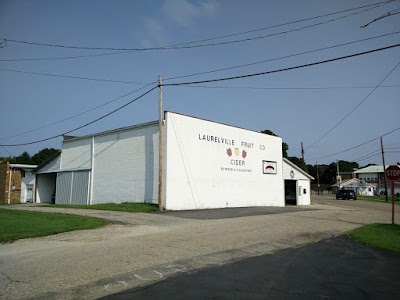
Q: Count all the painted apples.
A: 3